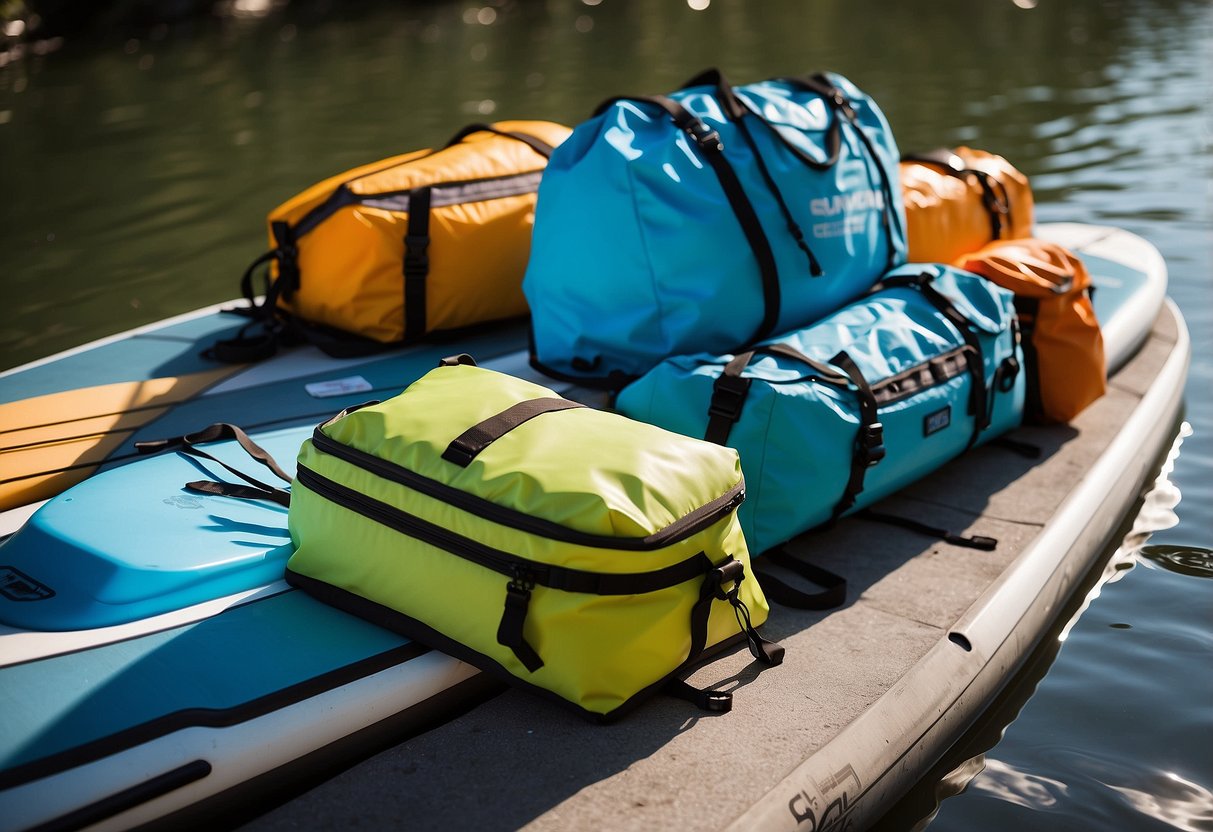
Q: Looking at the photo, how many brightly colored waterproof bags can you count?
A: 6